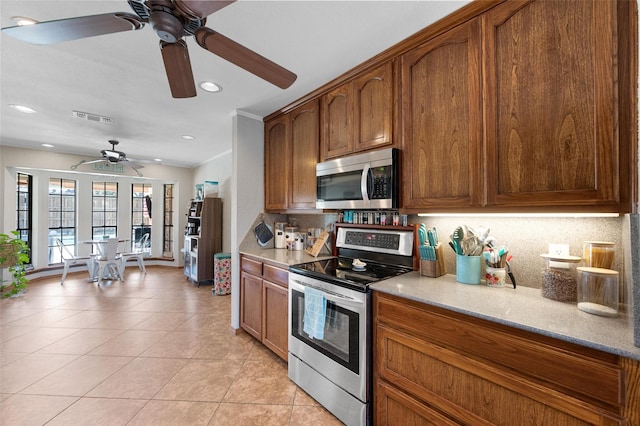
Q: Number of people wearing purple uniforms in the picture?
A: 0